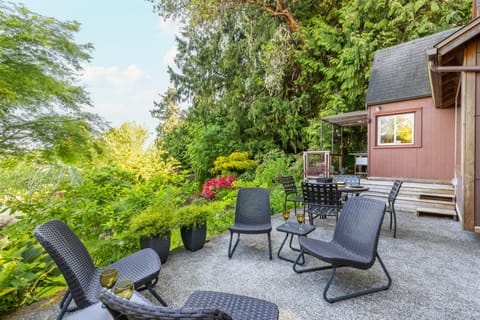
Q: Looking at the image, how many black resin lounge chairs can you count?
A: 4